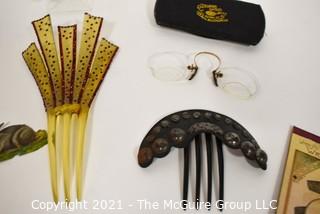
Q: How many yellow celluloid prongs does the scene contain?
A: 3